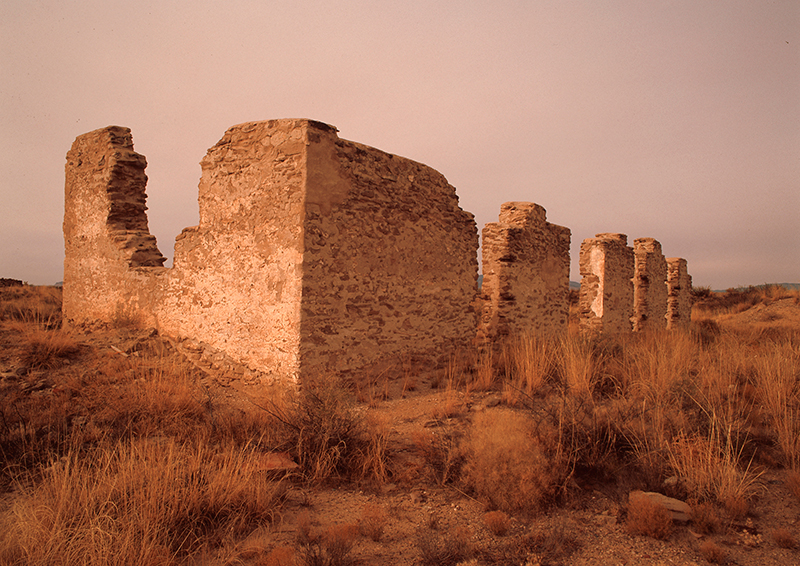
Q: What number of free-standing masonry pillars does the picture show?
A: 4